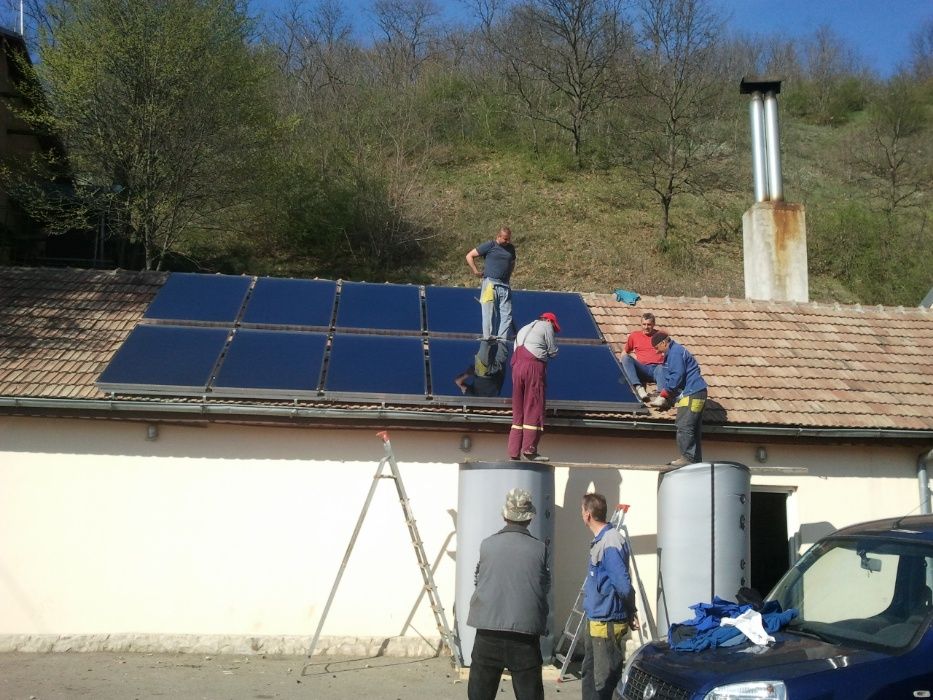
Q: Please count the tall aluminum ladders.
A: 2